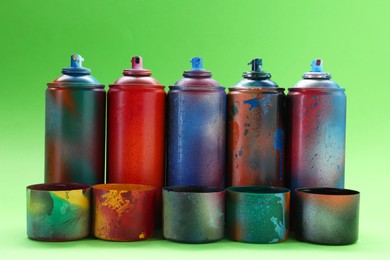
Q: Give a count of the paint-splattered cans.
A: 5